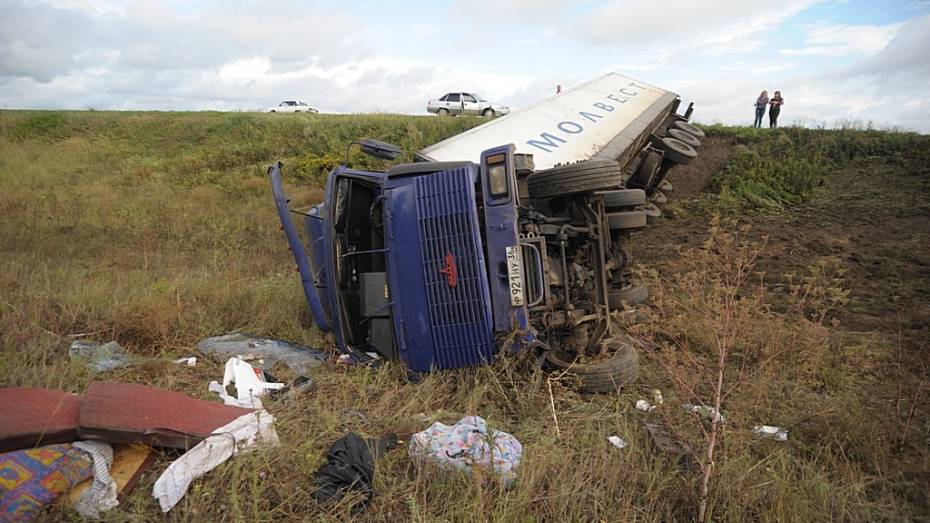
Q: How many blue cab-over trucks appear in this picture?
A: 1